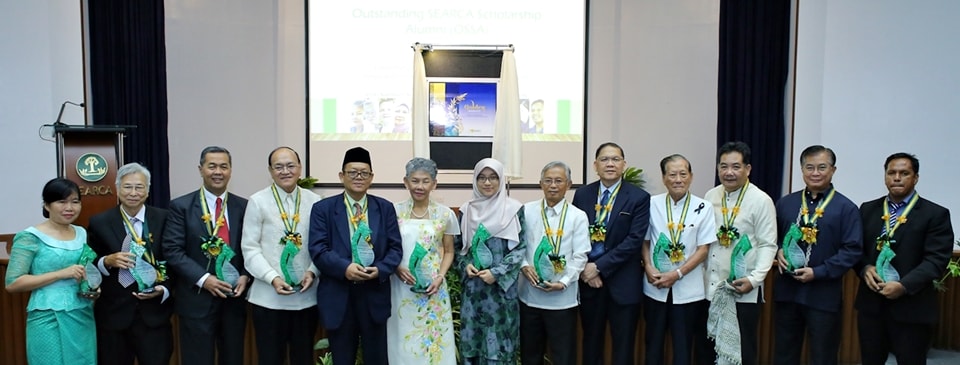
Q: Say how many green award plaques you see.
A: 12